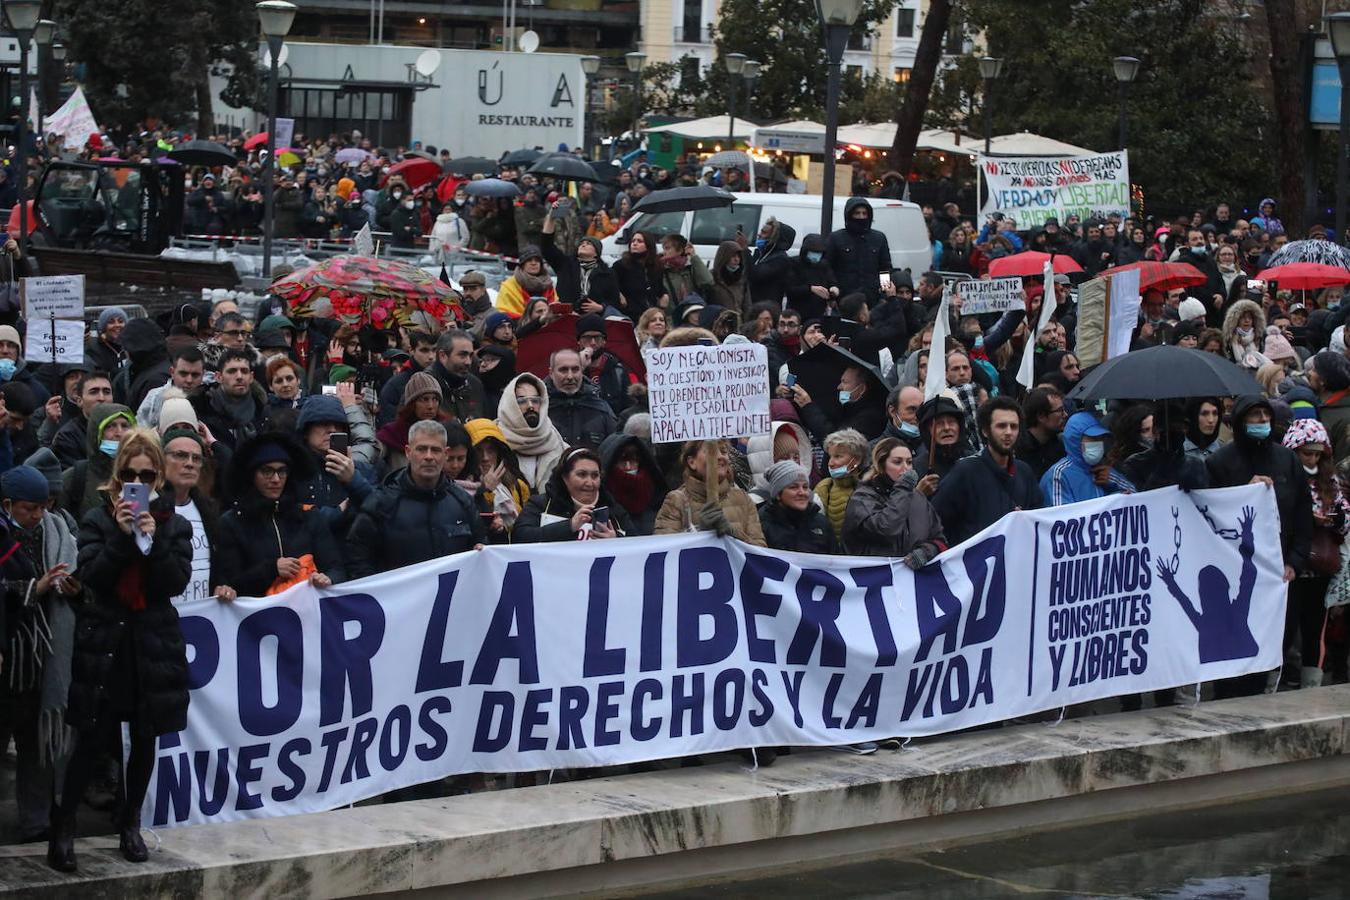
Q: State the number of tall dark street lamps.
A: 12